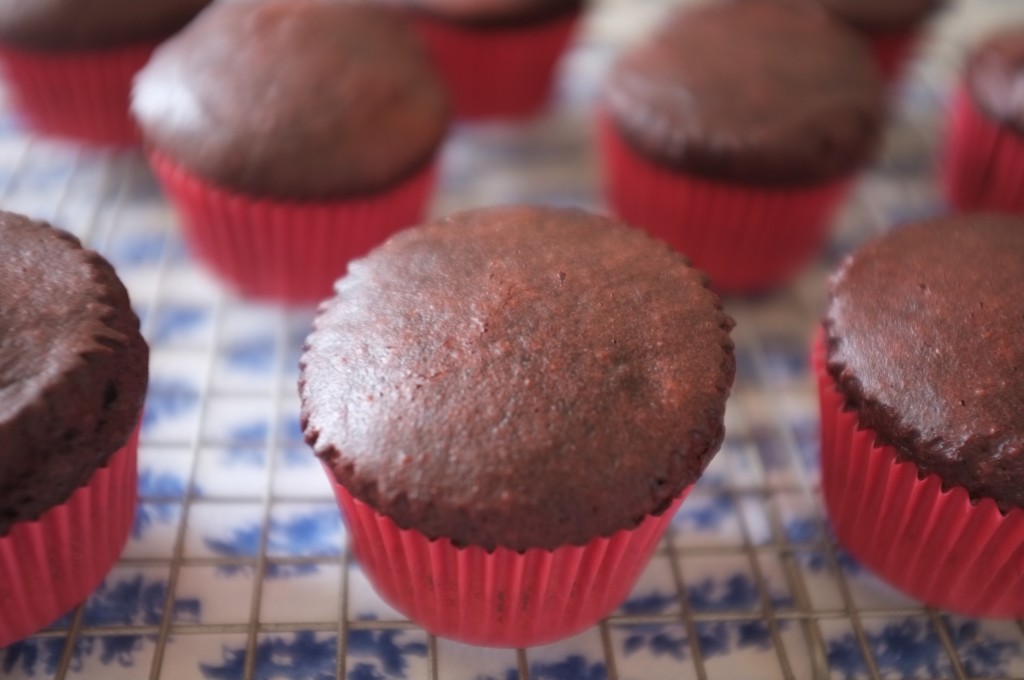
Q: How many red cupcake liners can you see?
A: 9